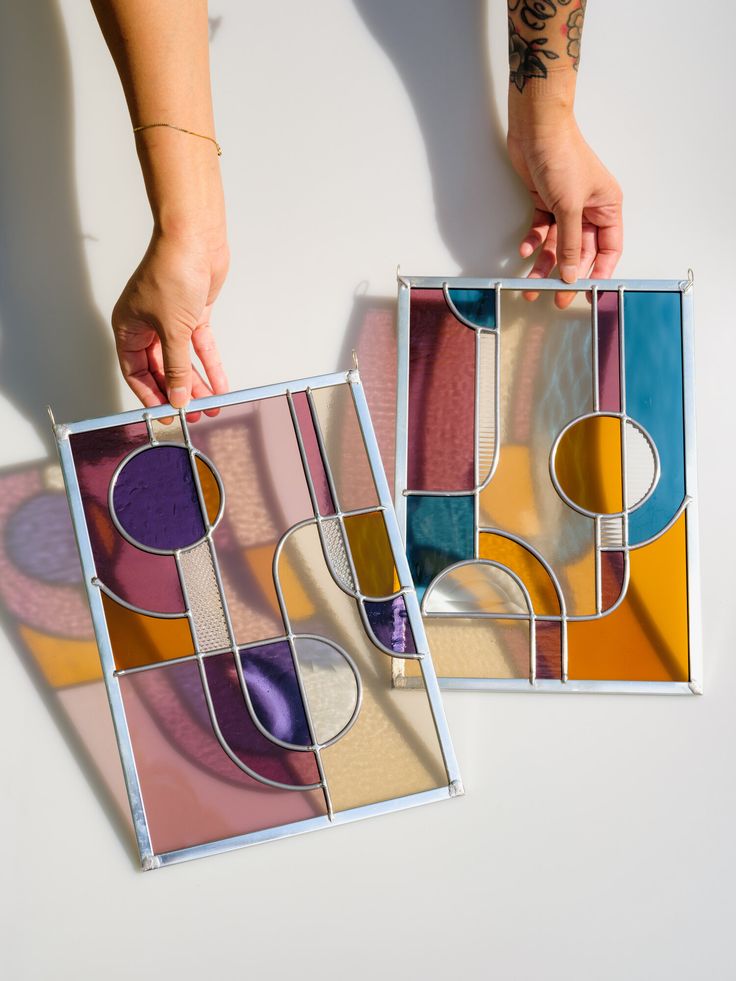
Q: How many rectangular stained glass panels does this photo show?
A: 2